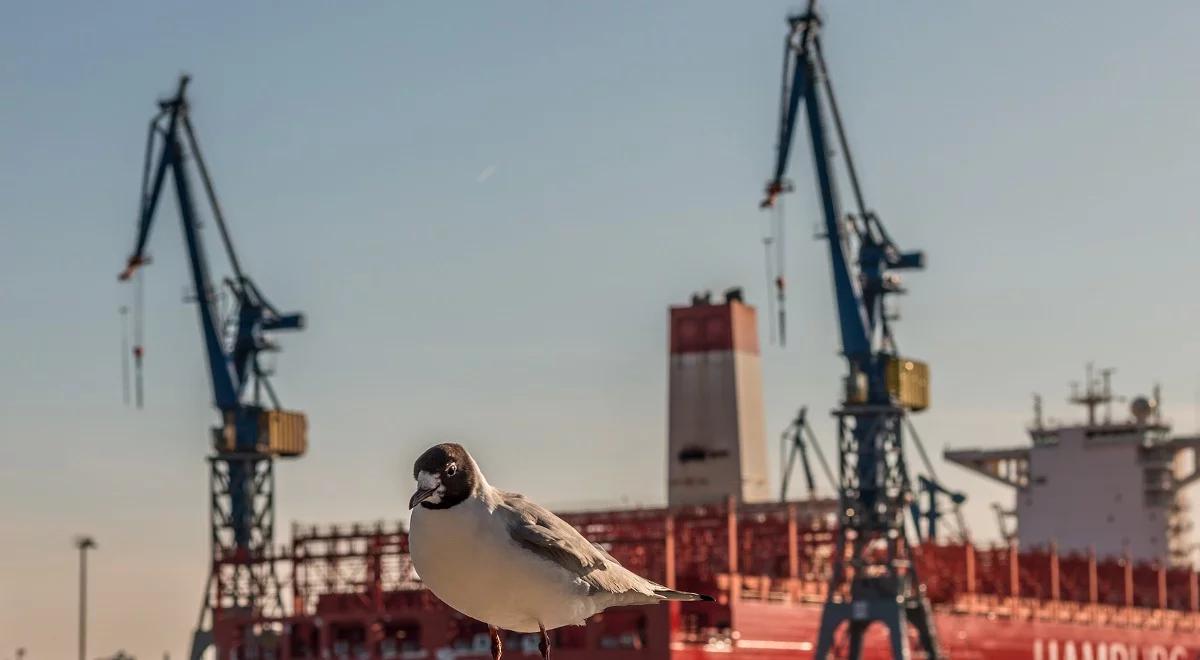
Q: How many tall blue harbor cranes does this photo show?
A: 2